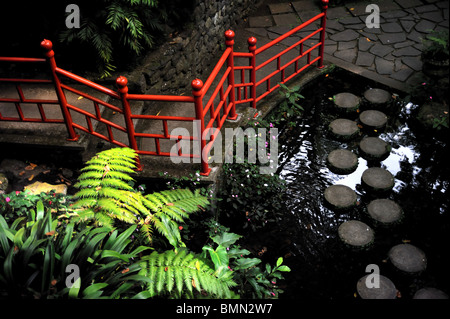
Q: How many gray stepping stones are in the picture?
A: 13